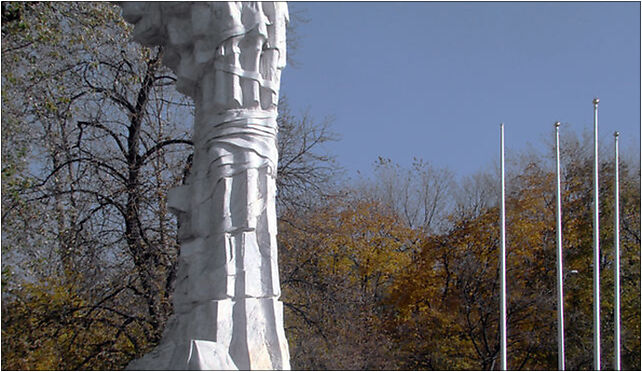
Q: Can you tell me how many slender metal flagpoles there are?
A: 4